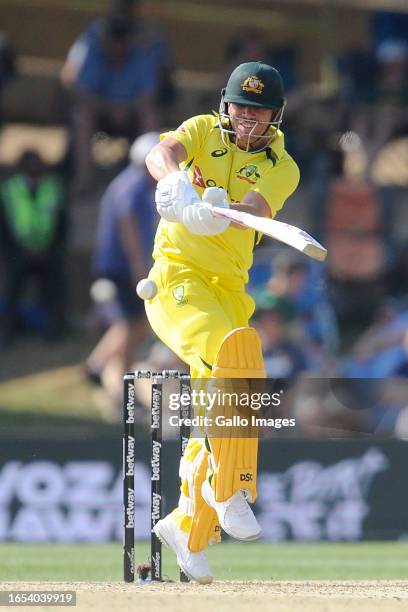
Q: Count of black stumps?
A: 3